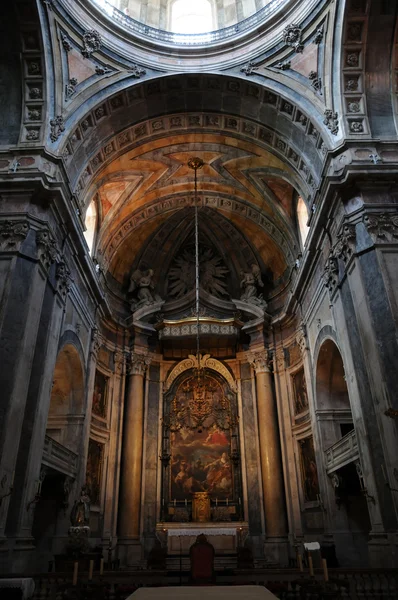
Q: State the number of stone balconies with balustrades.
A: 2